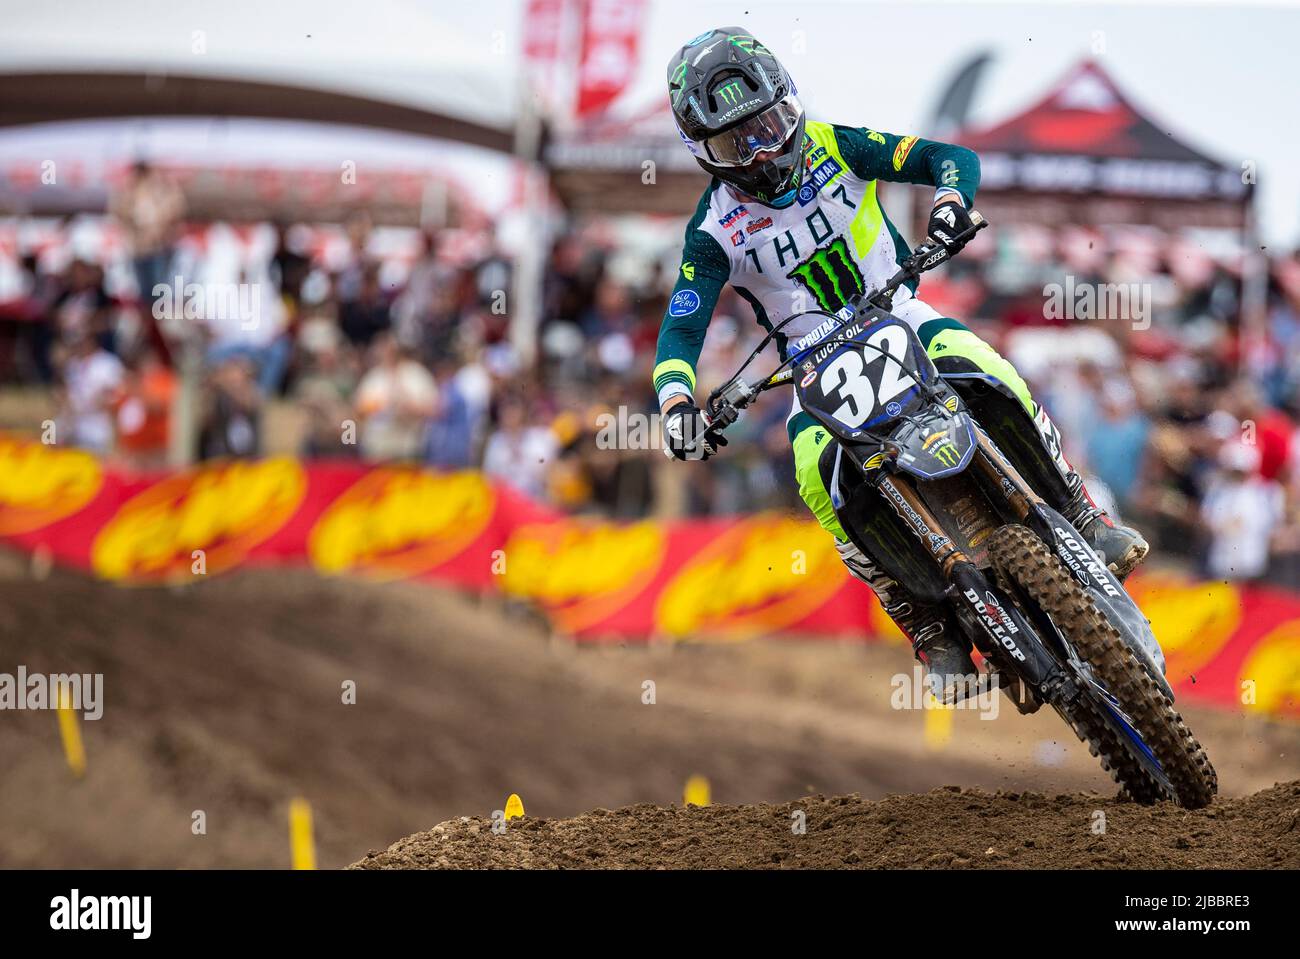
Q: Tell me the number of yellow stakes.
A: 5